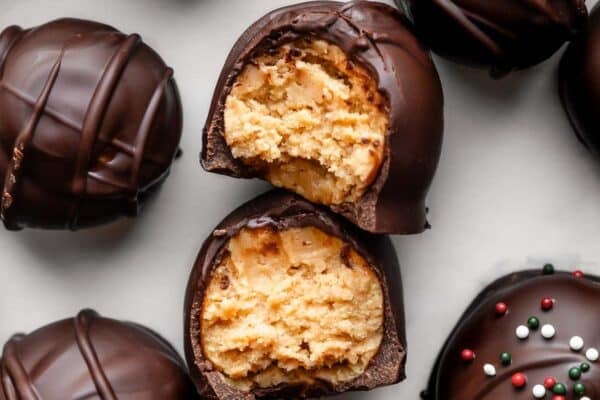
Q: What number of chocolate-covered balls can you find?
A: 7